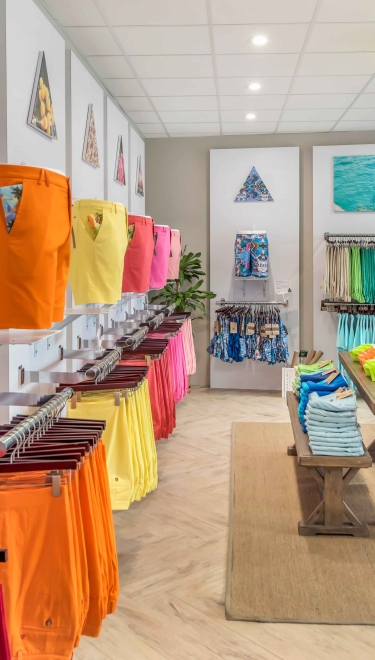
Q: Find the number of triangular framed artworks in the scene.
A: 5